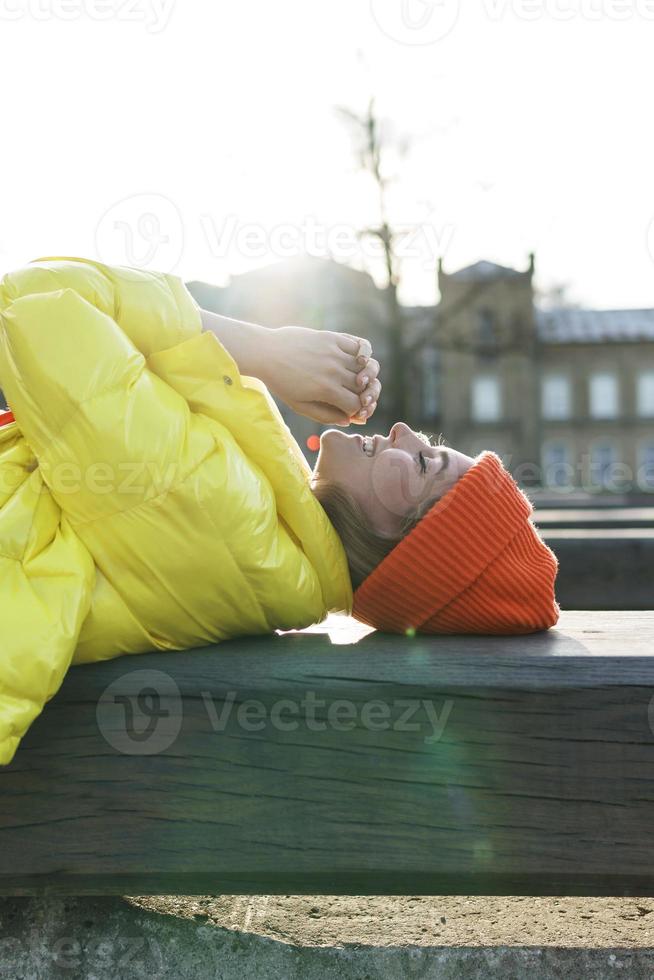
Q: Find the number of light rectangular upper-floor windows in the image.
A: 4